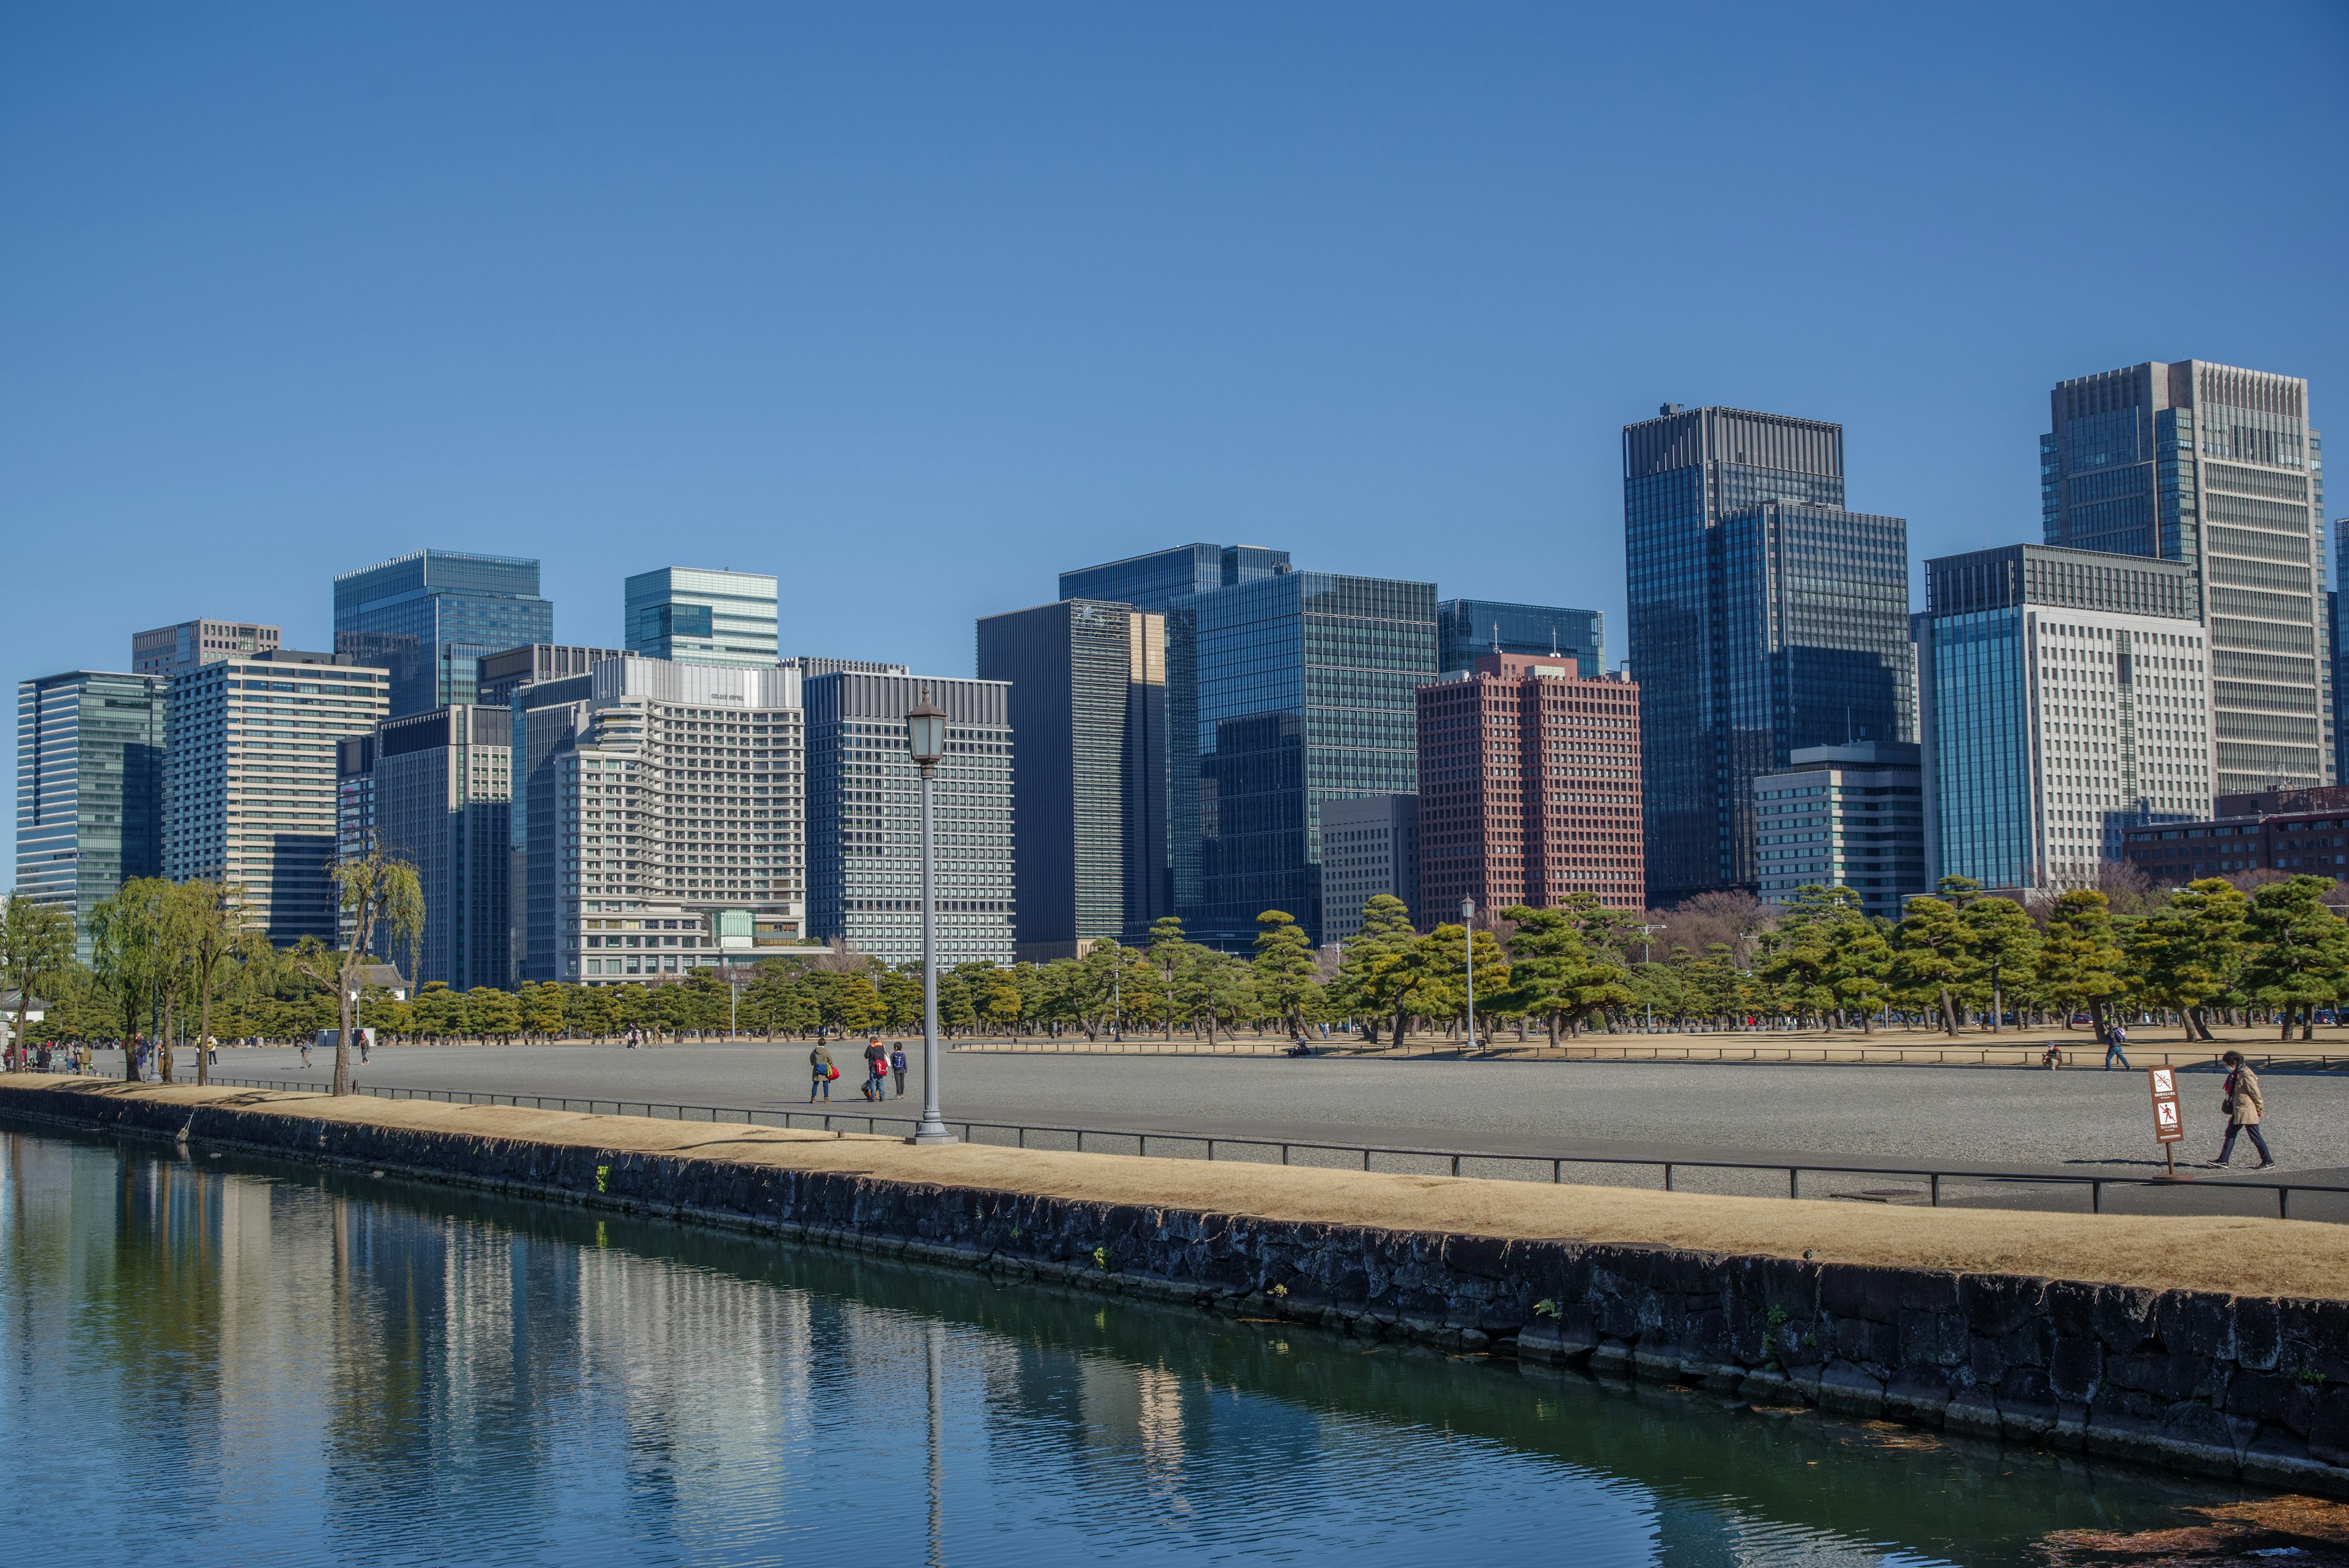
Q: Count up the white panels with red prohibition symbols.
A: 2